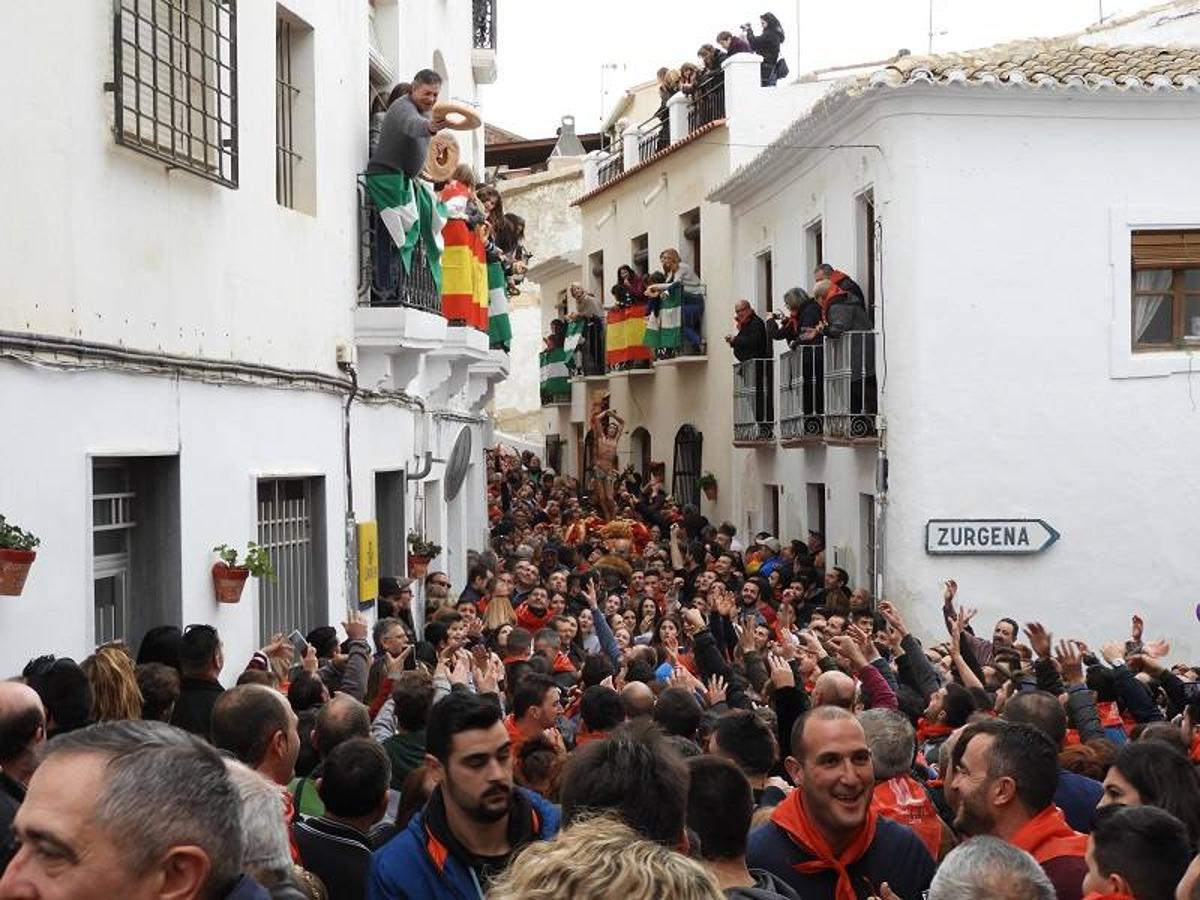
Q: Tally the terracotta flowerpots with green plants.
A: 4